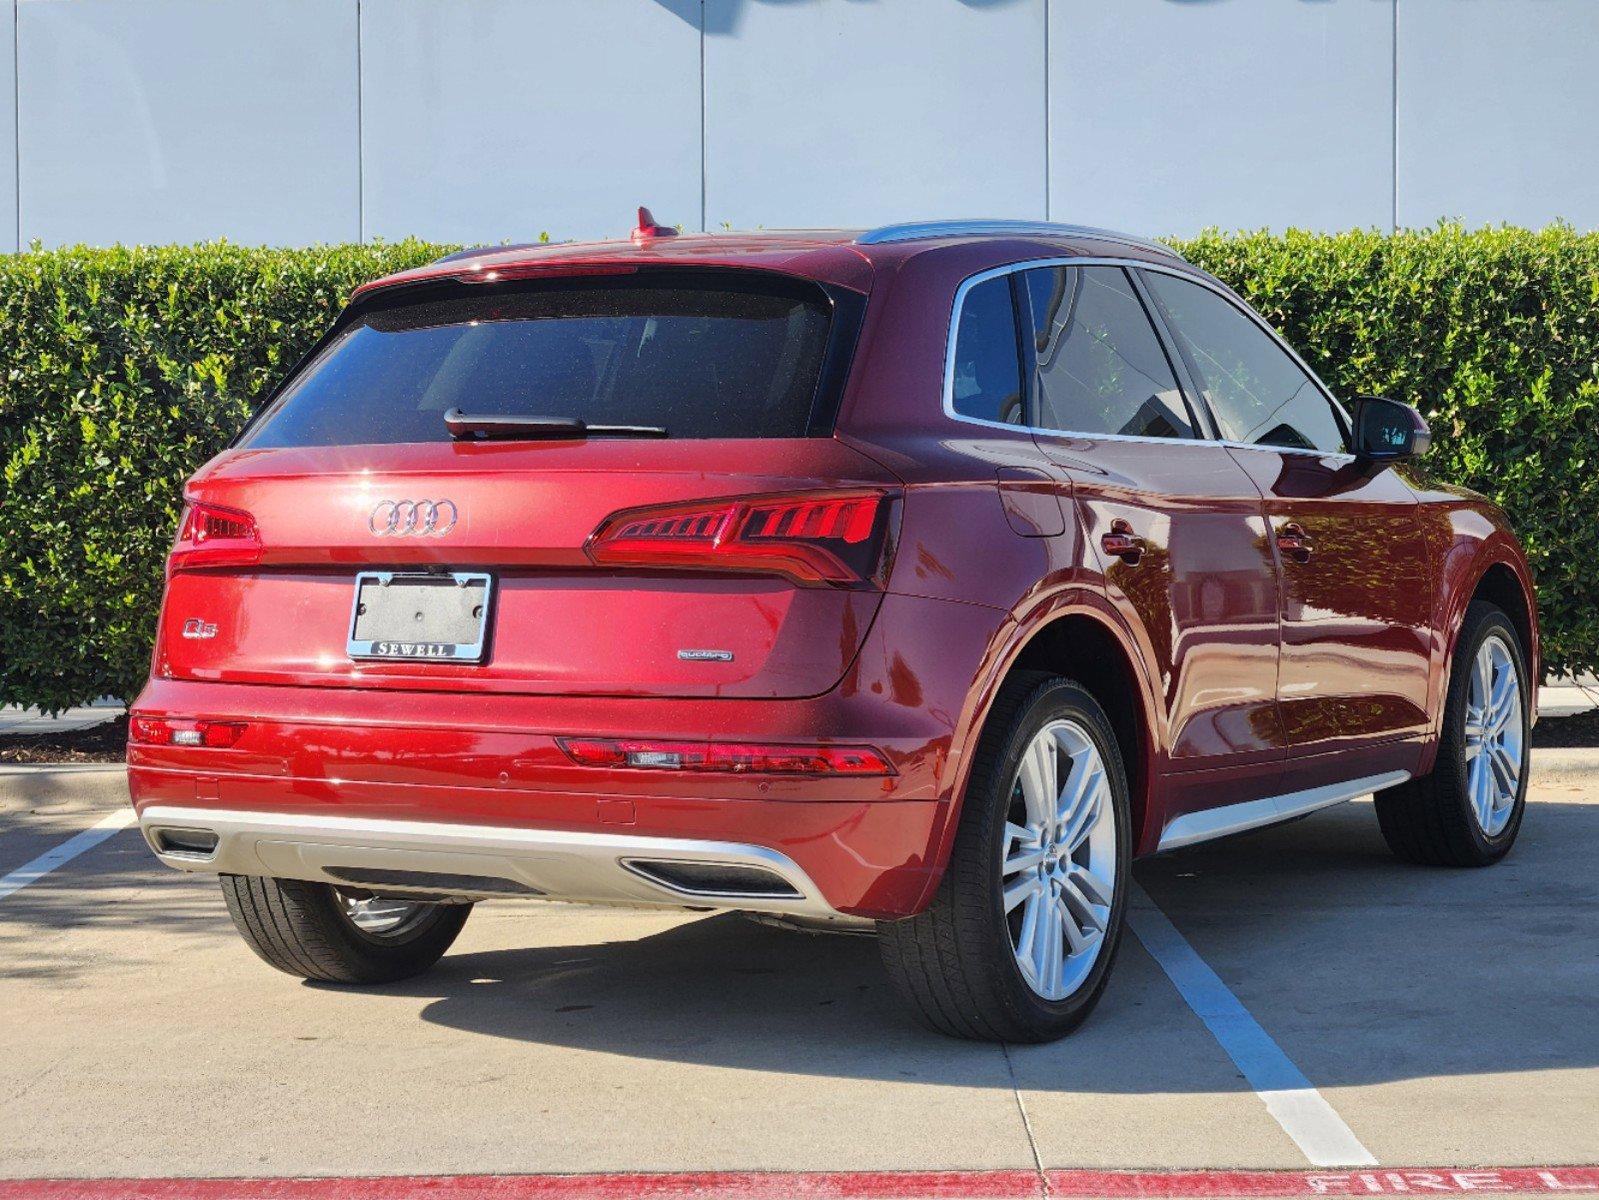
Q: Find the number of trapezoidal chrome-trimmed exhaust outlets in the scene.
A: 2